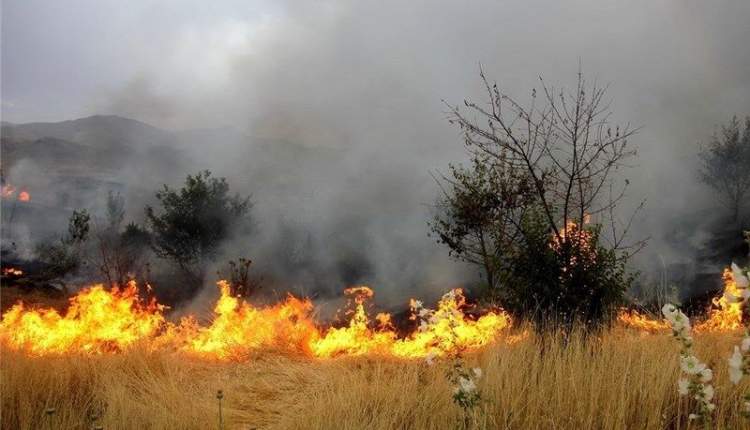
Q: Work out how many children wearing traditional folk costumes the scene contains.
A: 0